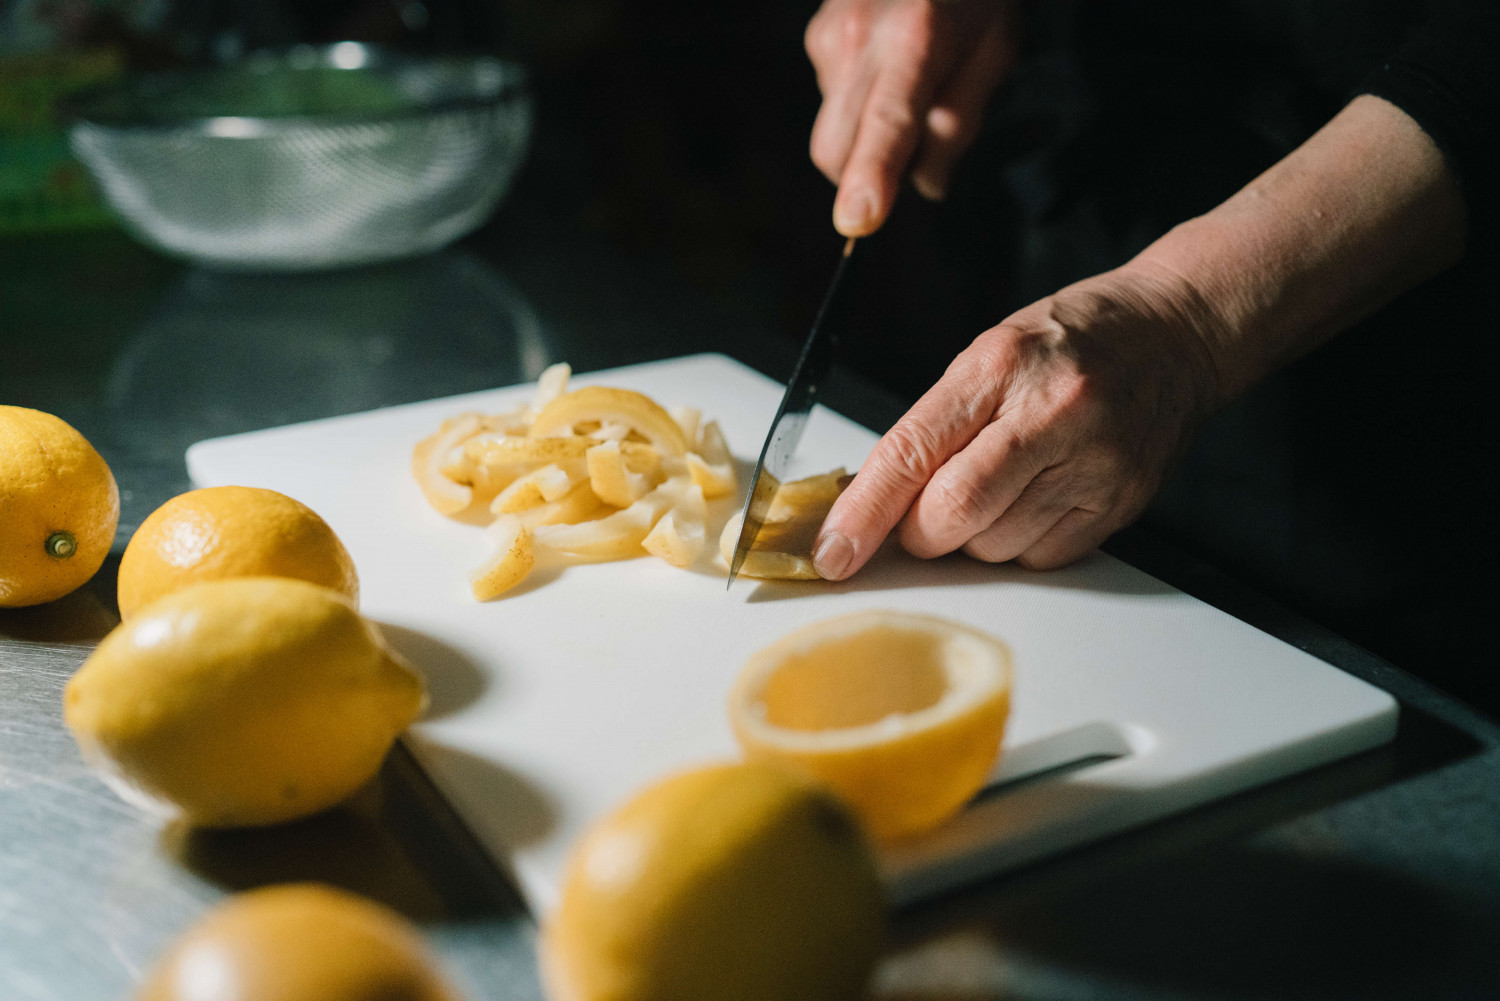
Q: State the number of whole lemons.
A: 5